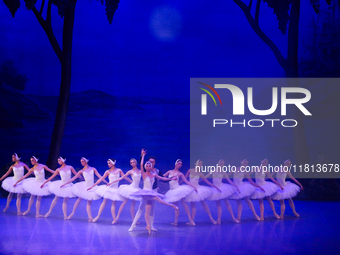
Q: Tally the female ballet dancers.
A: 13